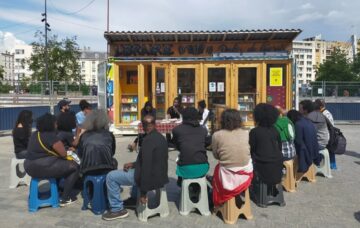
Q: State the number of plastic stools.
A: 11